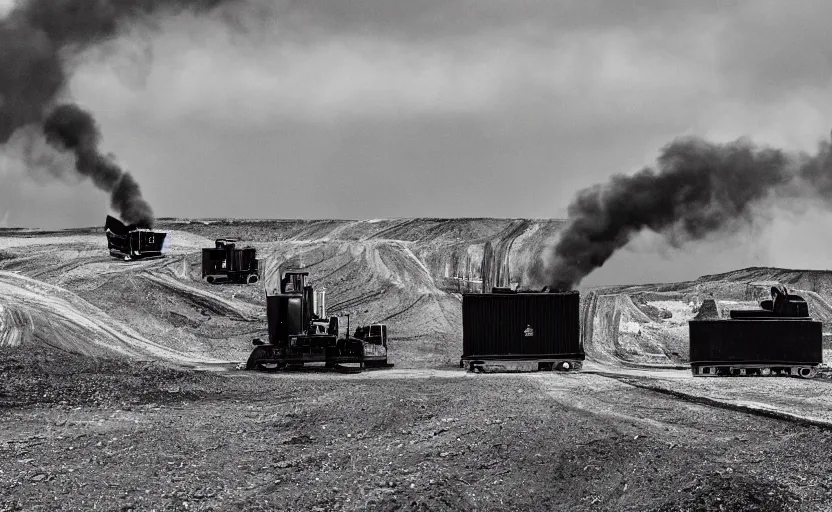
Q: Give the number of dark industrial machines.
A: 5